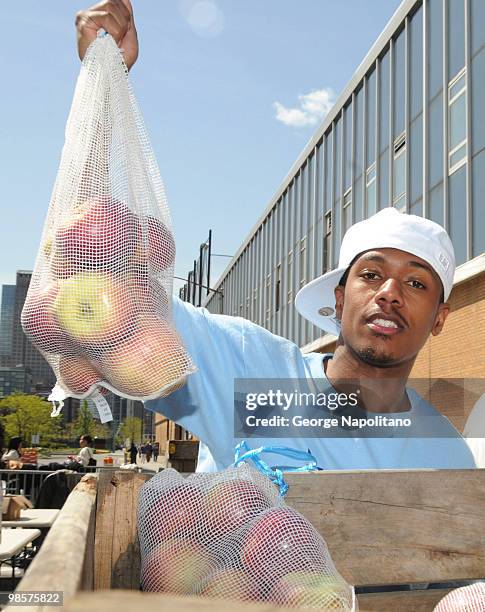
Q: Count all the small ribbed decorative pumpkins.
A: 0